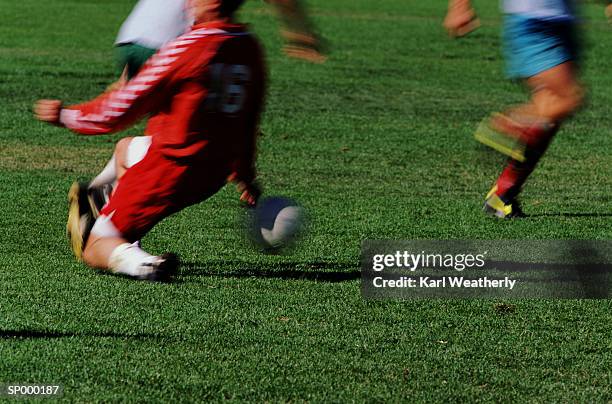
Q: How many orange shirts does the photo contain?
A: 0